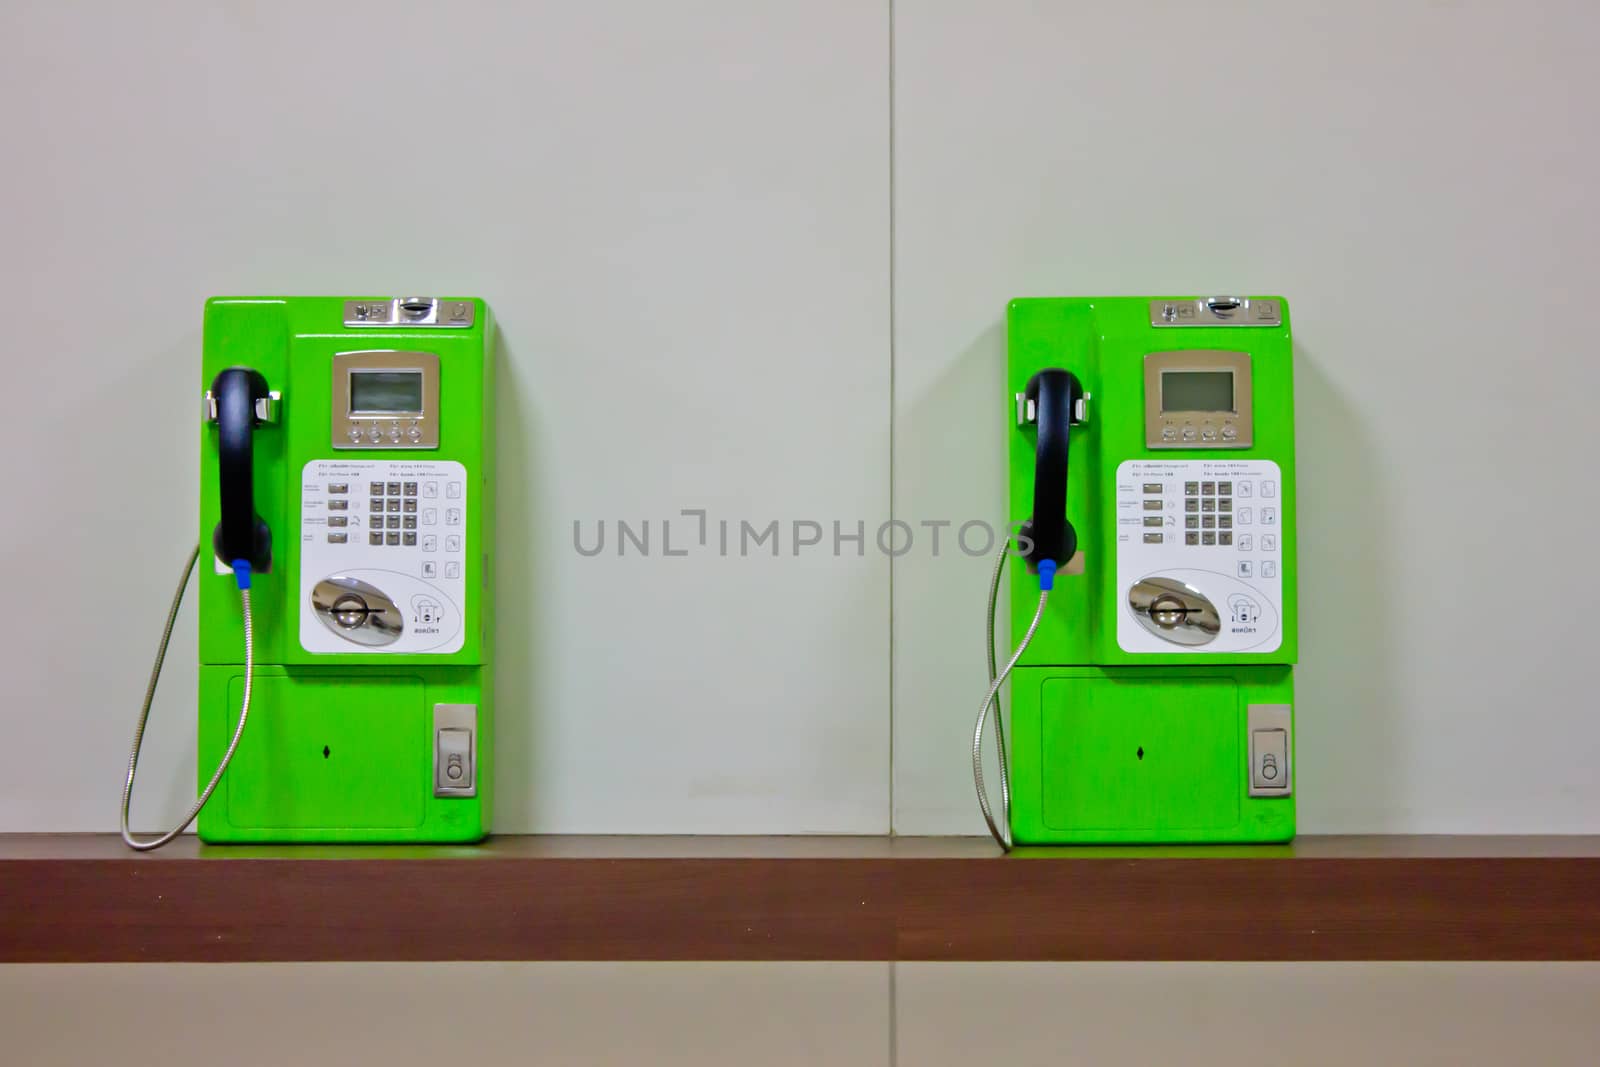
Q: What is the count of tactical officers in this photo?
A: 0